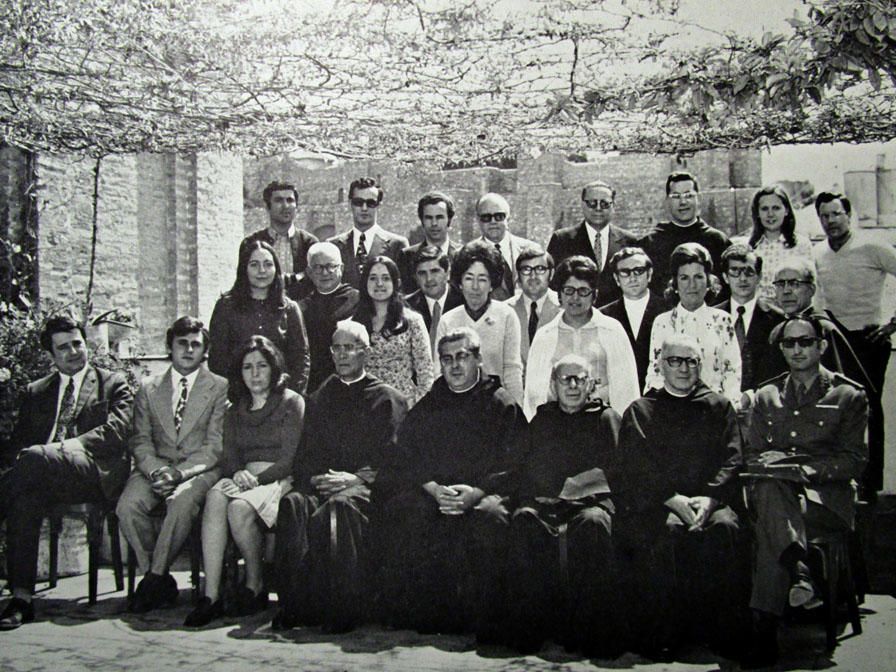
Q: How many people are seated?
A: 8